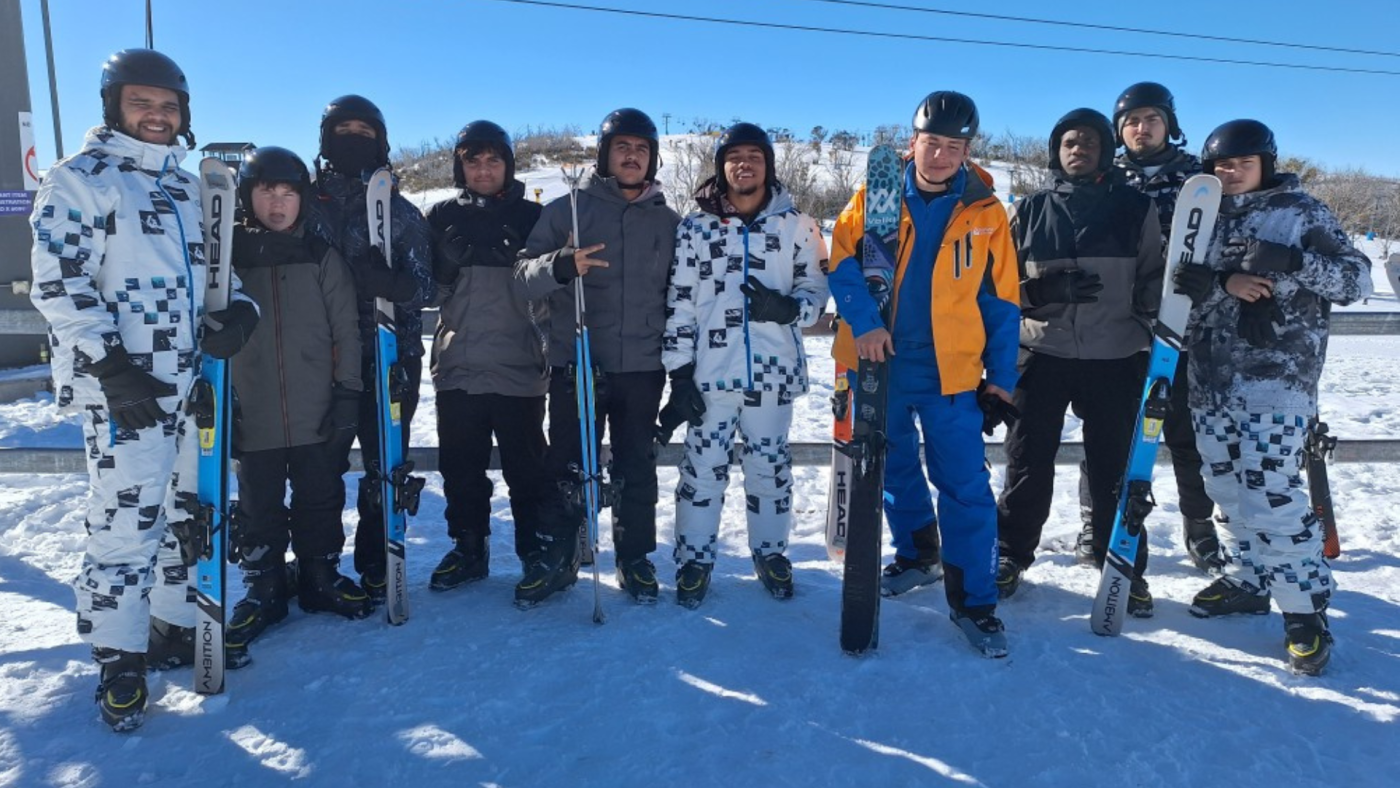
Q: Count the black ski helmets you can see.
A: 10